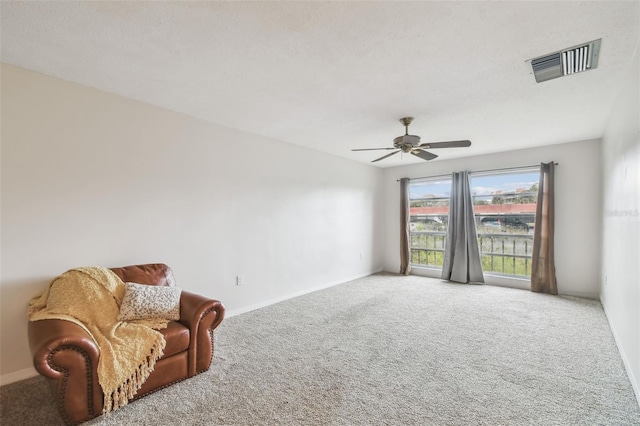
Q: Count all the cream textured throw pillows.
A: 1